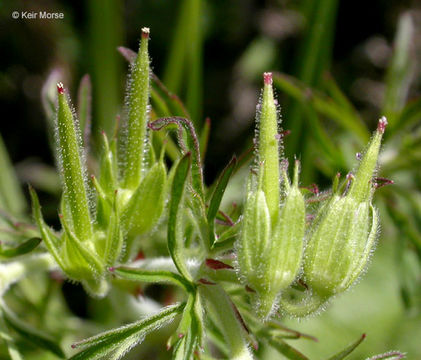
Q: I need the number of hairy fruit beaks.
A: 4